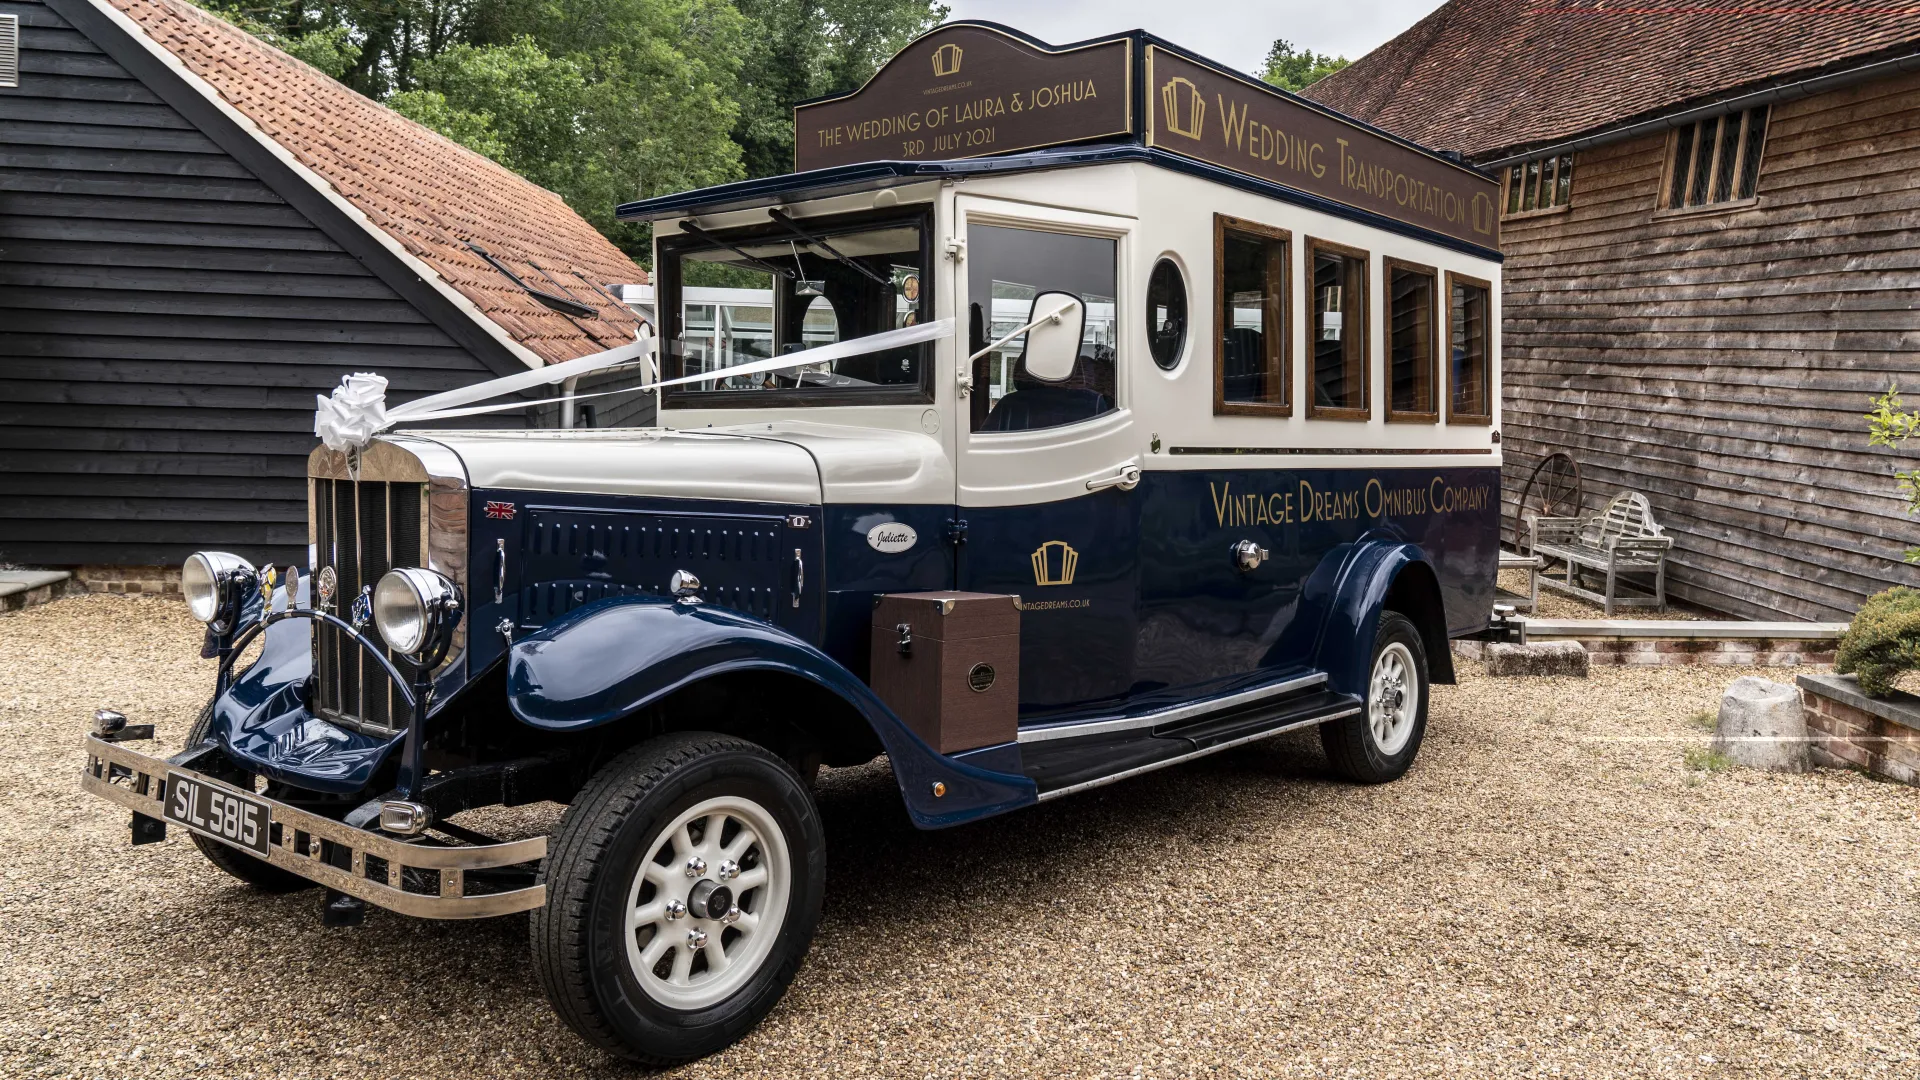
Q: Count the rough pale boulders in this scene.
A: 2